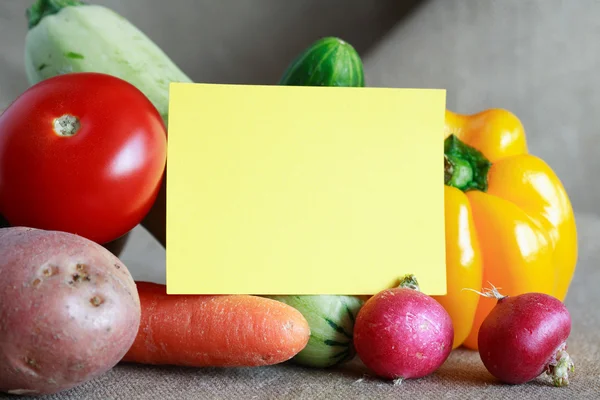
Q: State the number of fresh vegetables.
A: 9